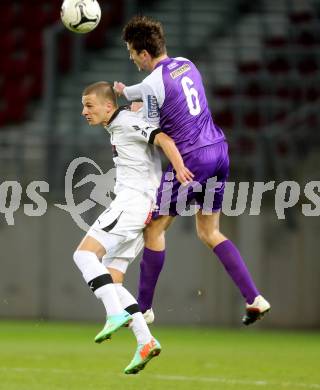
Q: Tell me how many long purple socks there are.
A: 2